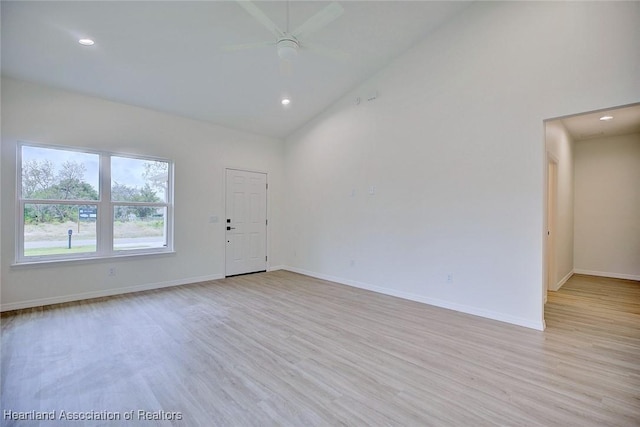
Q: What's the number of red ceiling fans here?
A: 0